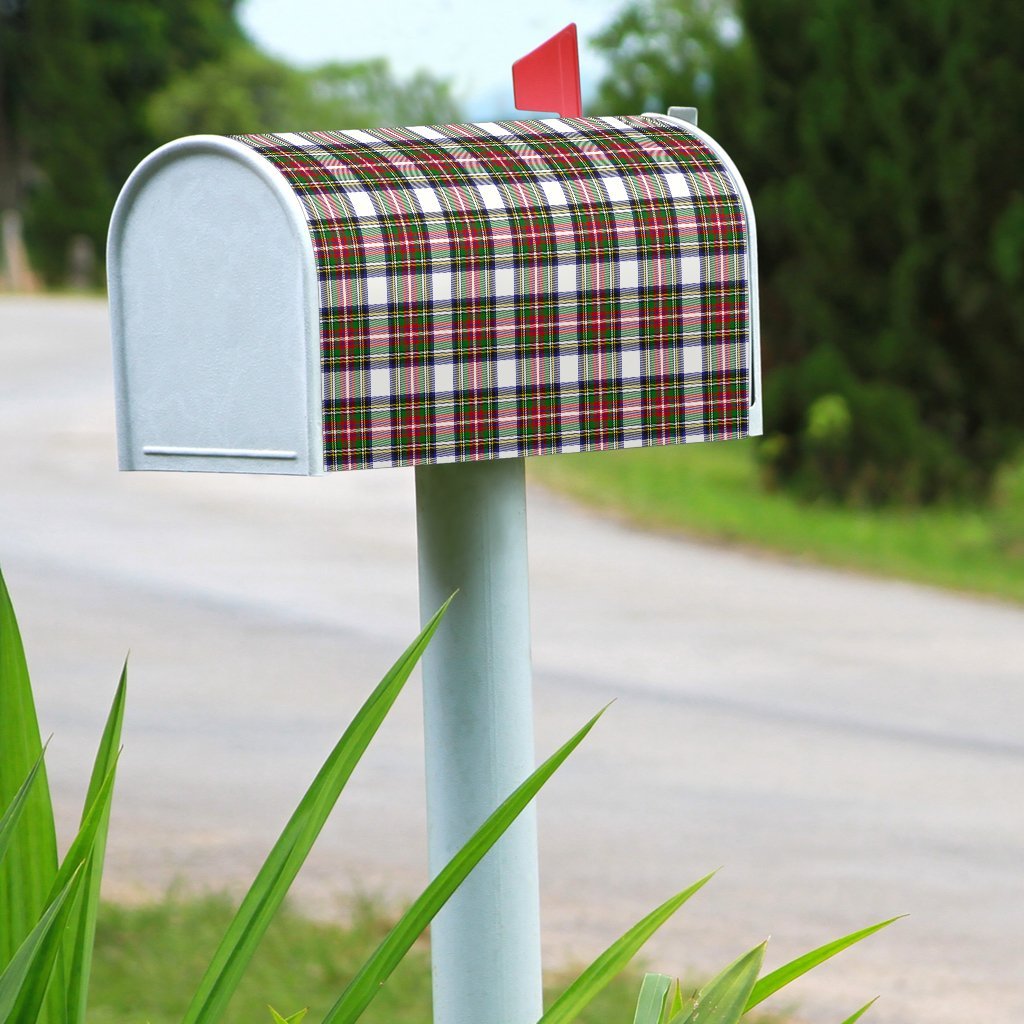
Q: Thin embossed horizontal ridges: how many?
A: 1